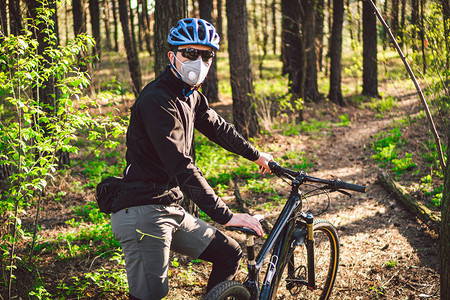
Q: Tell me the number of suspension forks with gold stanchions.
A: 1